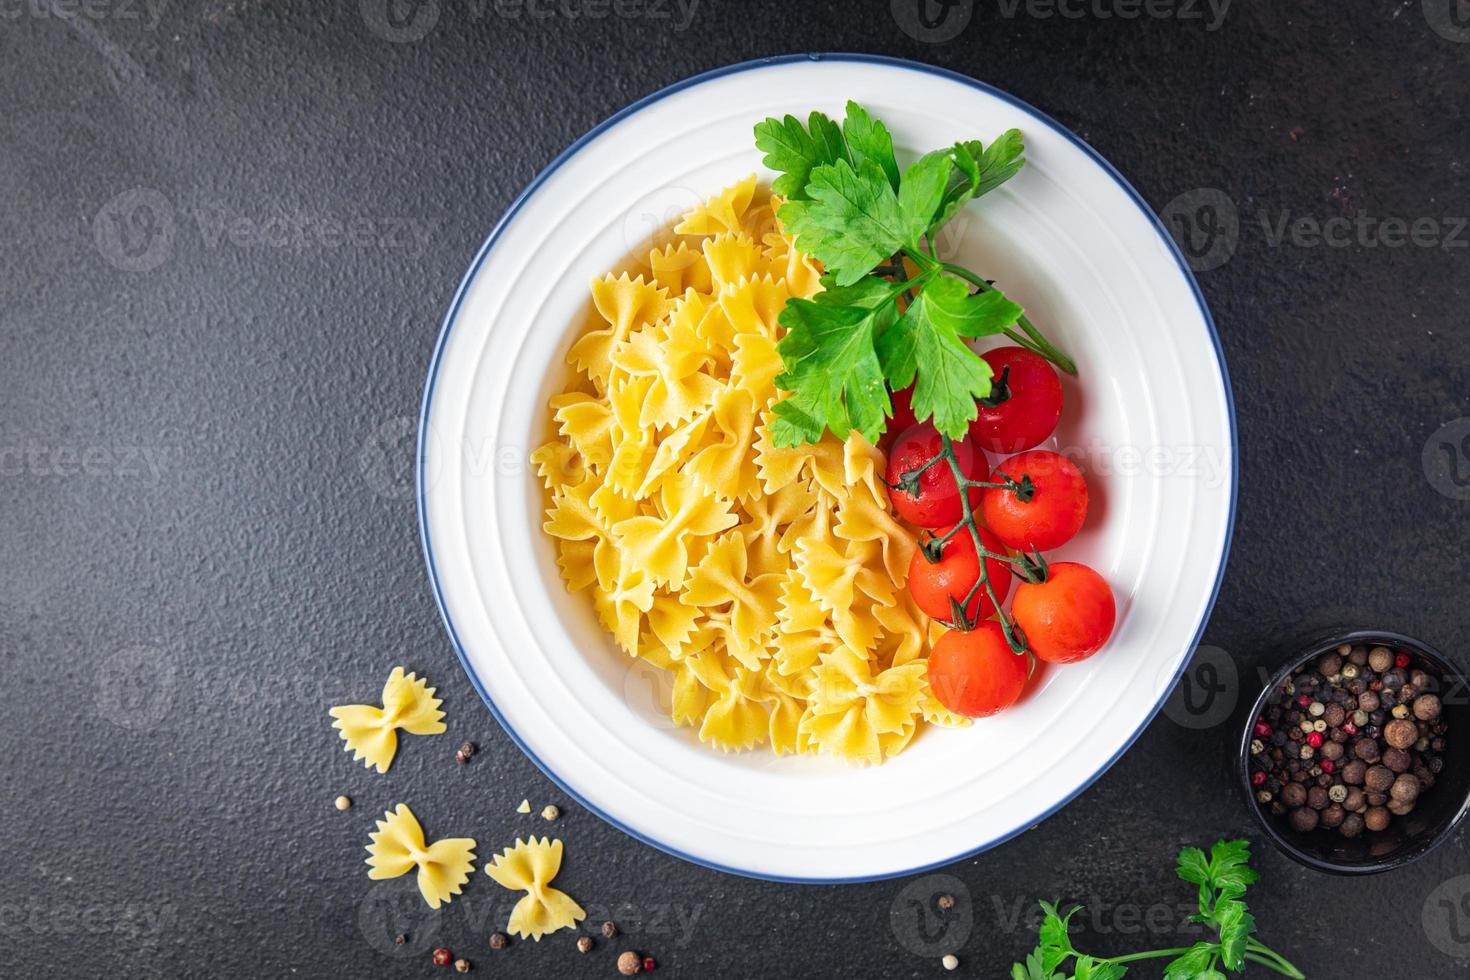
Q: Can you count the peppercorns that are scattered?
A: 14